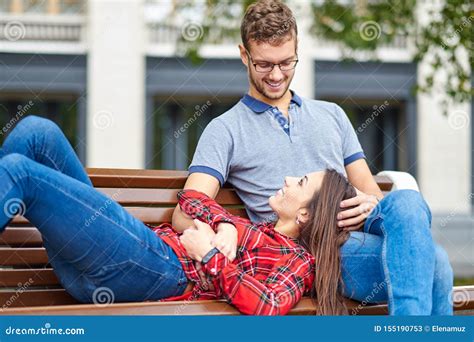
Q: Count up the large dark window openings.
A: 3